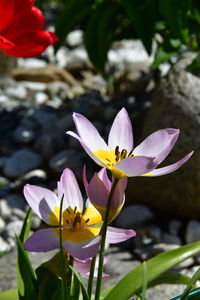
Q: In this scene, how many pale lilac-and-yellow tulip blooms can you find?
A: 3